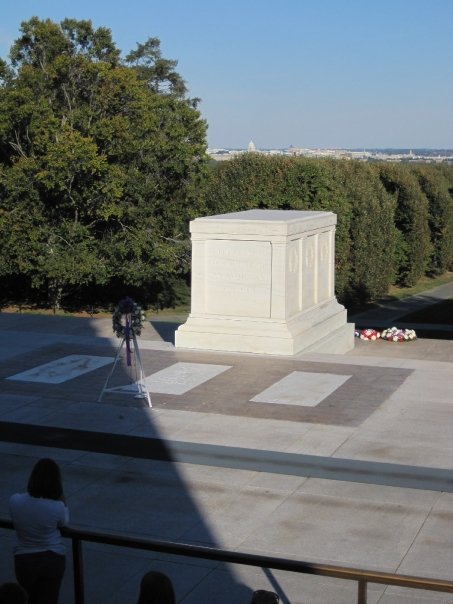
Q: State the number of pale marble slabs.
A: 3